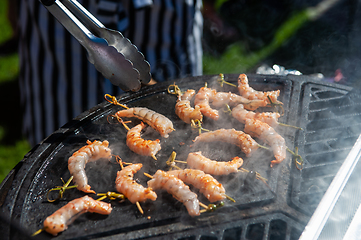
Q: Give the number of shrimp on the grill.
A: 15